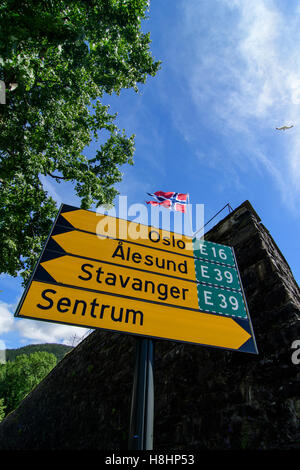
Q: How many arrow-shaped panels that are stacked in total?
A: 4